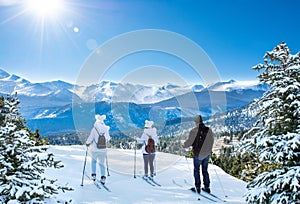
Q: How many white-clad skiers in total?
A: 2